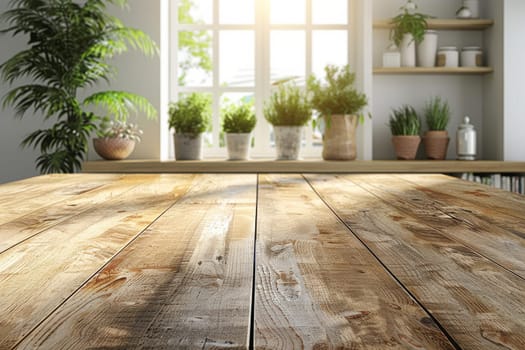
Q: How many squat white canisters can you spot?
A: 2